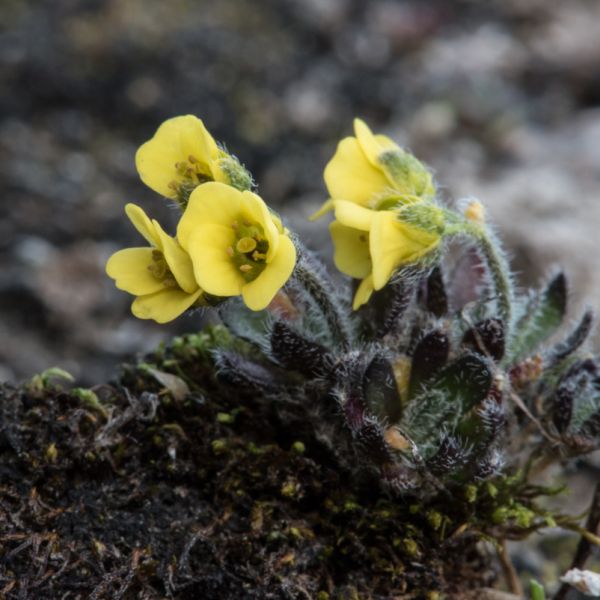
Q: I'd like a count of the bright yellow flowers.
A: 5